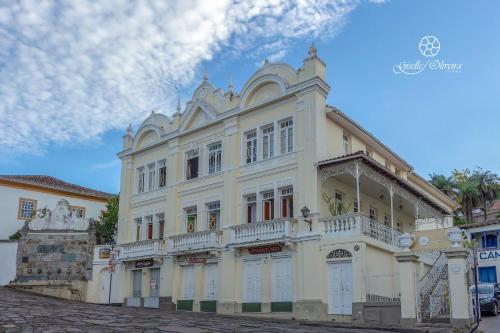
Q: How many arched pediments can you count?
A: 2